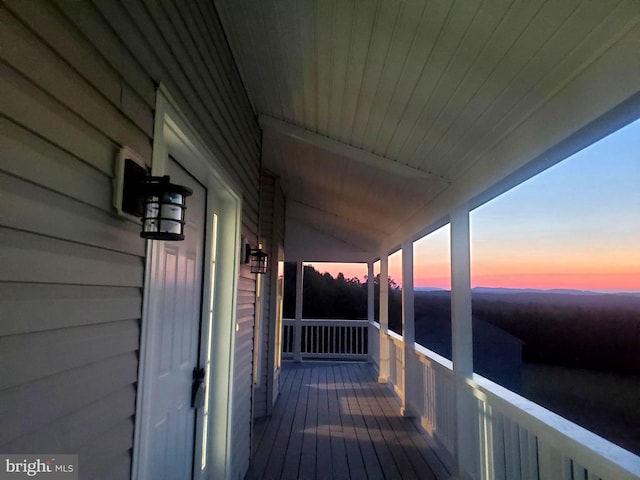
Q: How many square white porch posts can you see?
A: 5